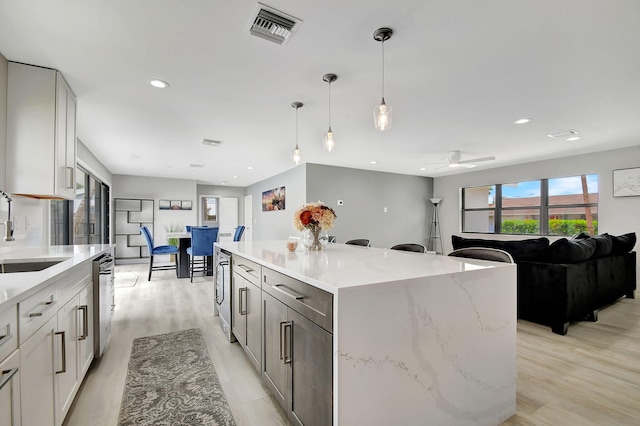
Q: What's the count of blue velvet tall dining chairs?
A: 4